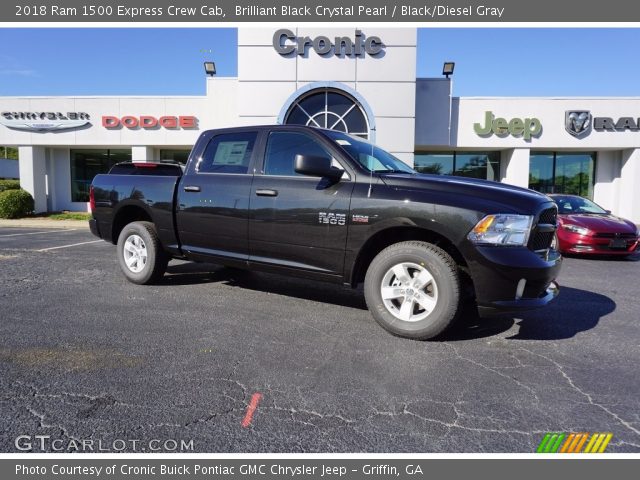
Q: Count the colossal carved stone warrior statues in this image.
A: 0